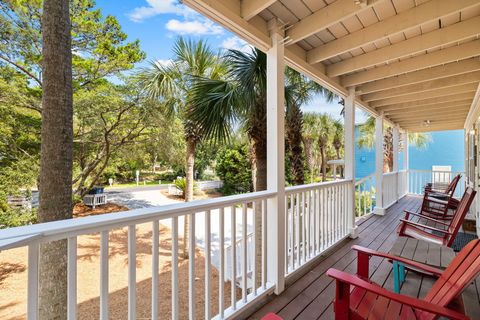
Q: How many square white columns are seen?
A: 5